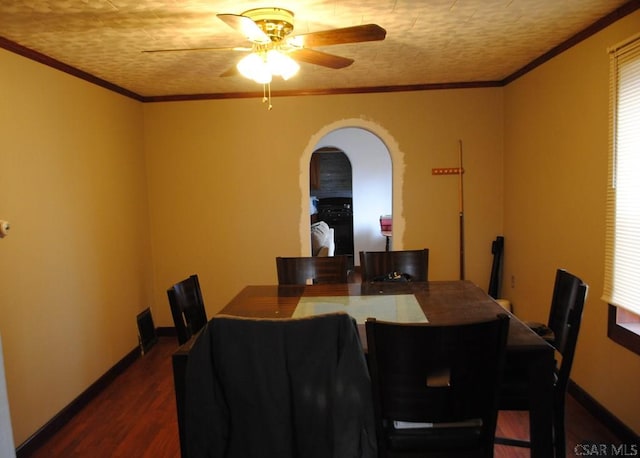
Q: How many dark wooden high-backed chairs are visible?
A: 6